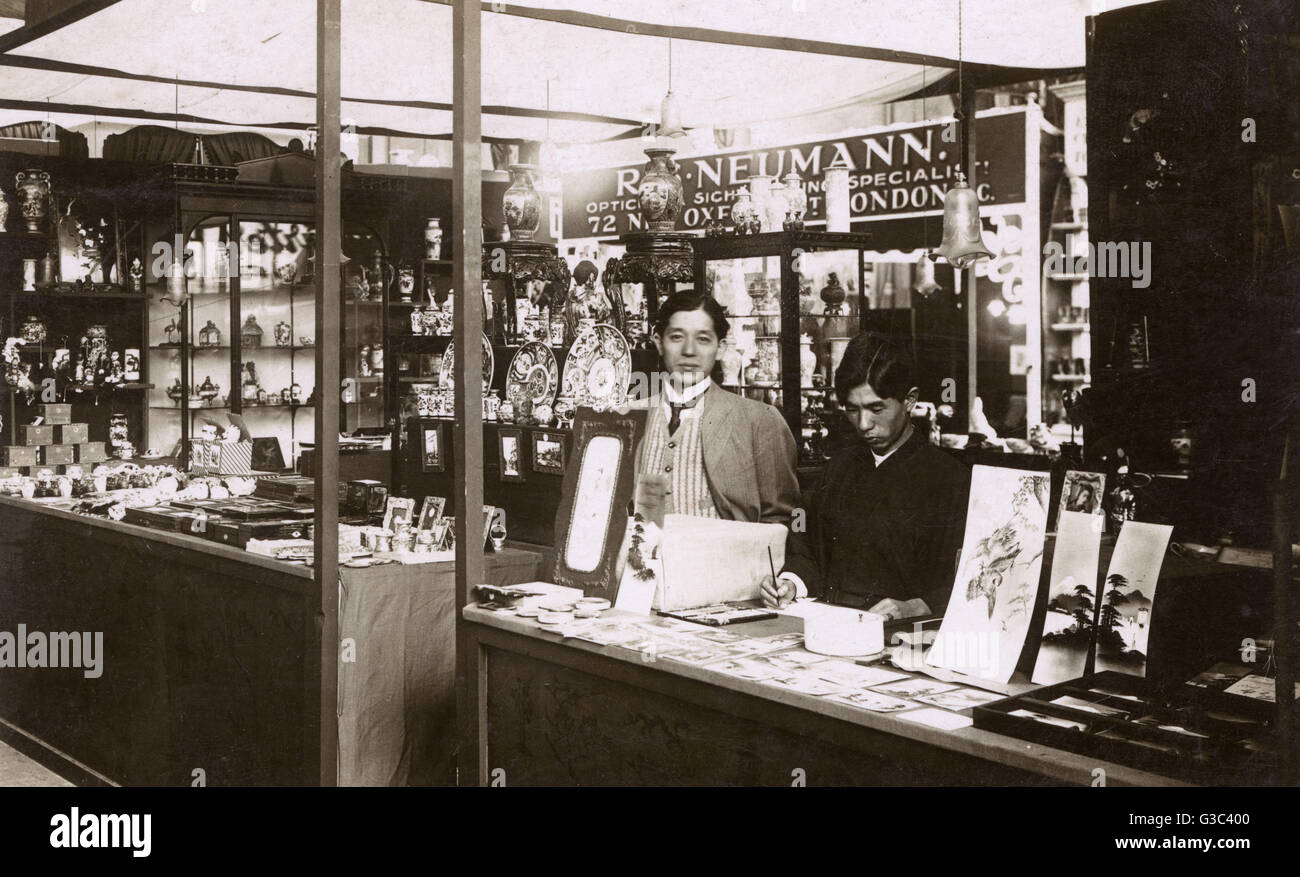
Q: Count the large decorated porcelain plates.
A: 3